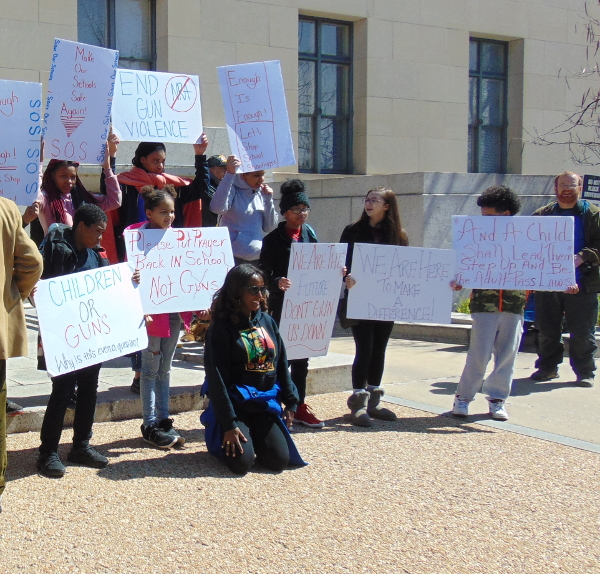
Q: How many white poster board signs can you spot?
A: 9